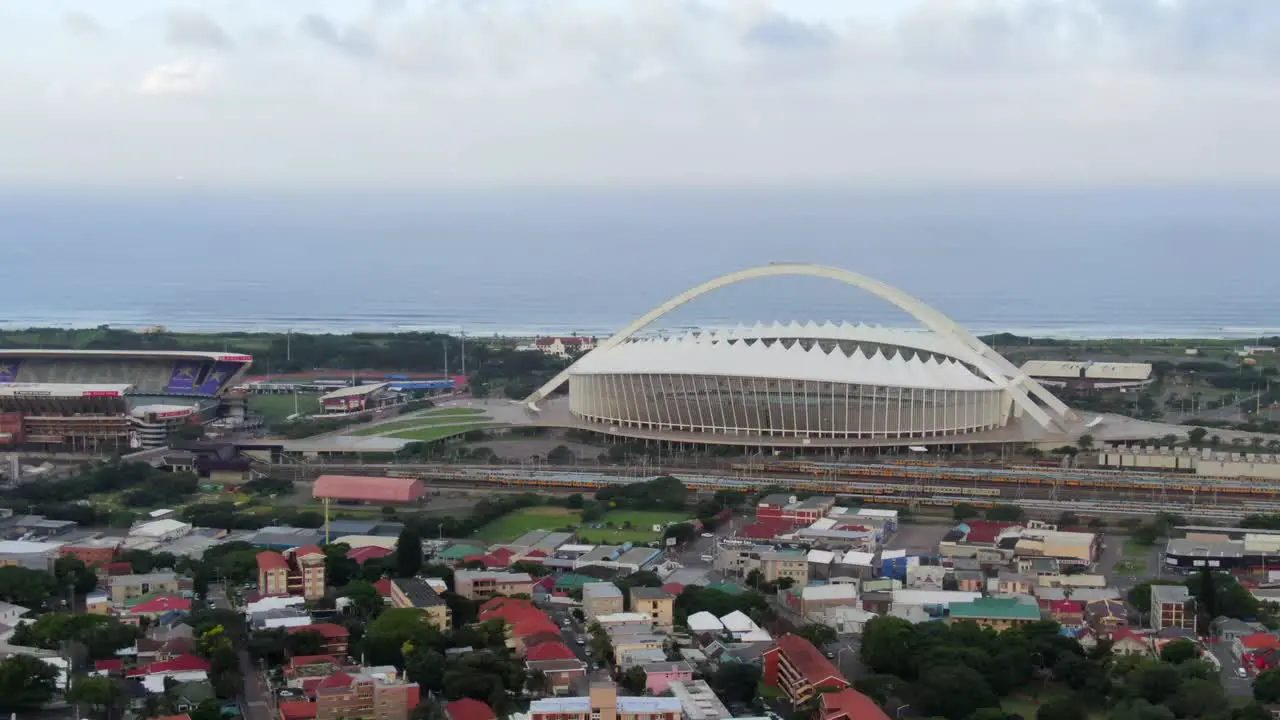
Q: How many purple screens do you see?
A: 3